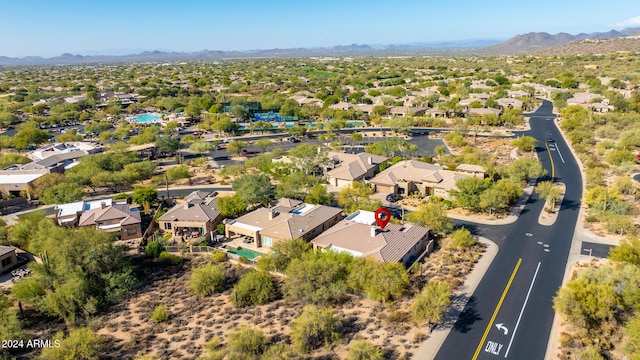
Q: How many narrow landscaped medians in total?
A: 1